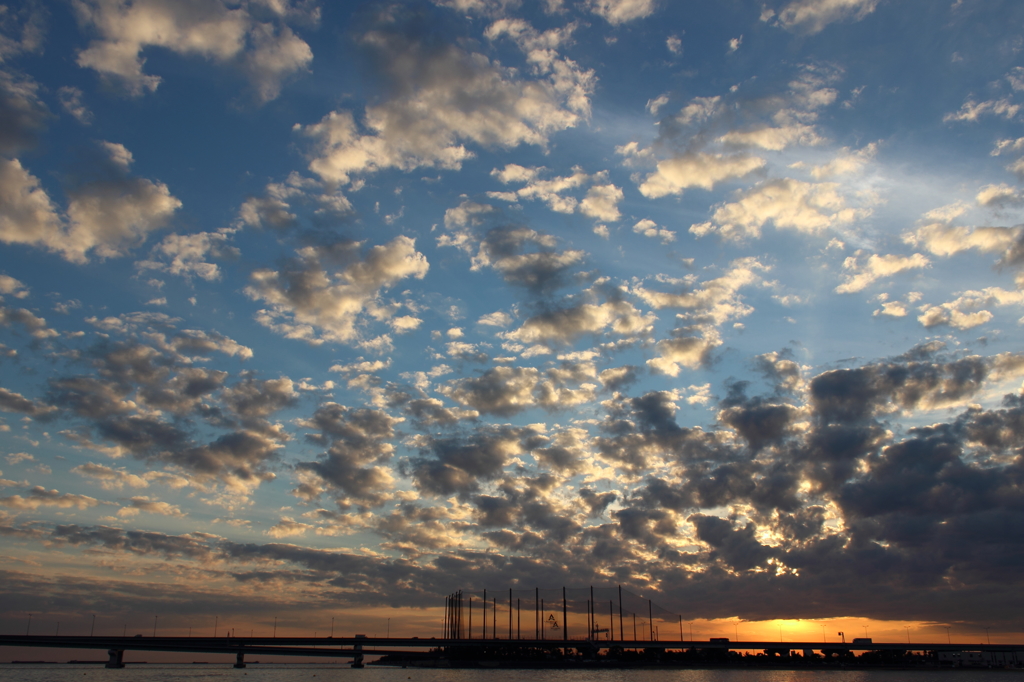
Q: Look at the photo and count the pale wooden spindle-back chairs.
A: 0